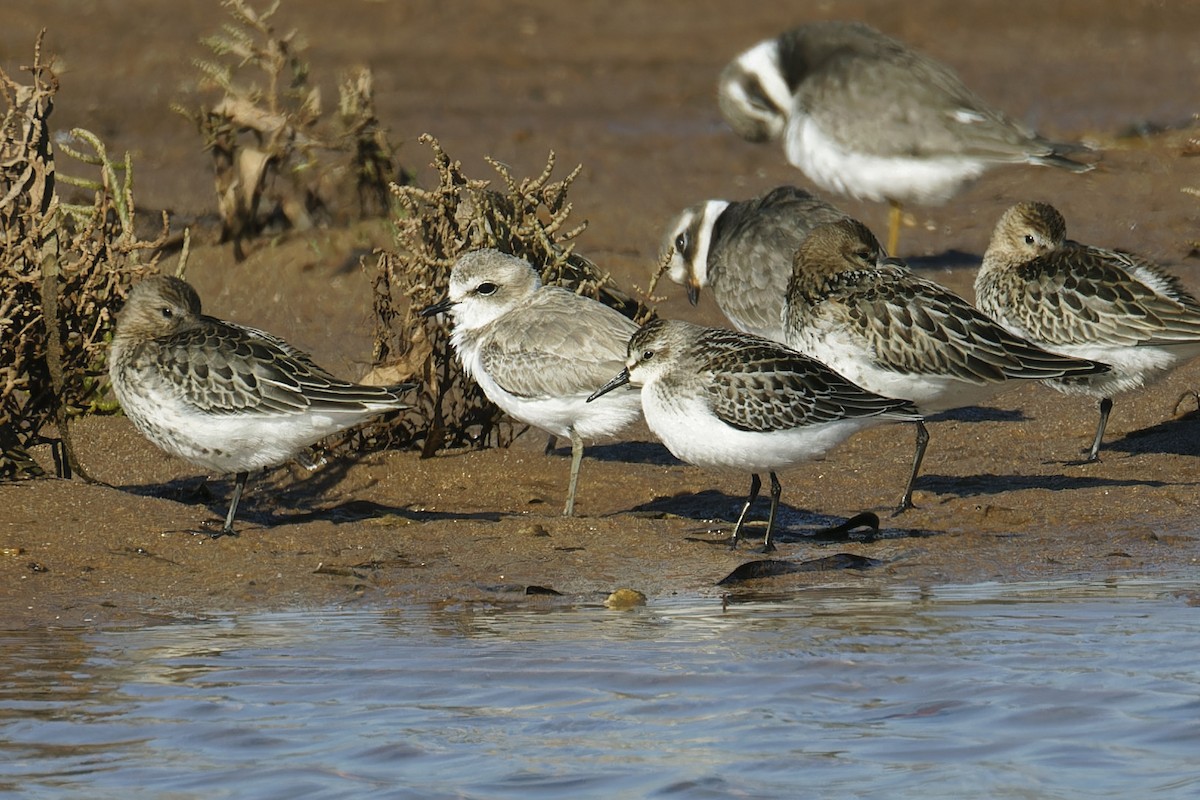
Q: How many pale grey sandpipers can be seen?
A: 1